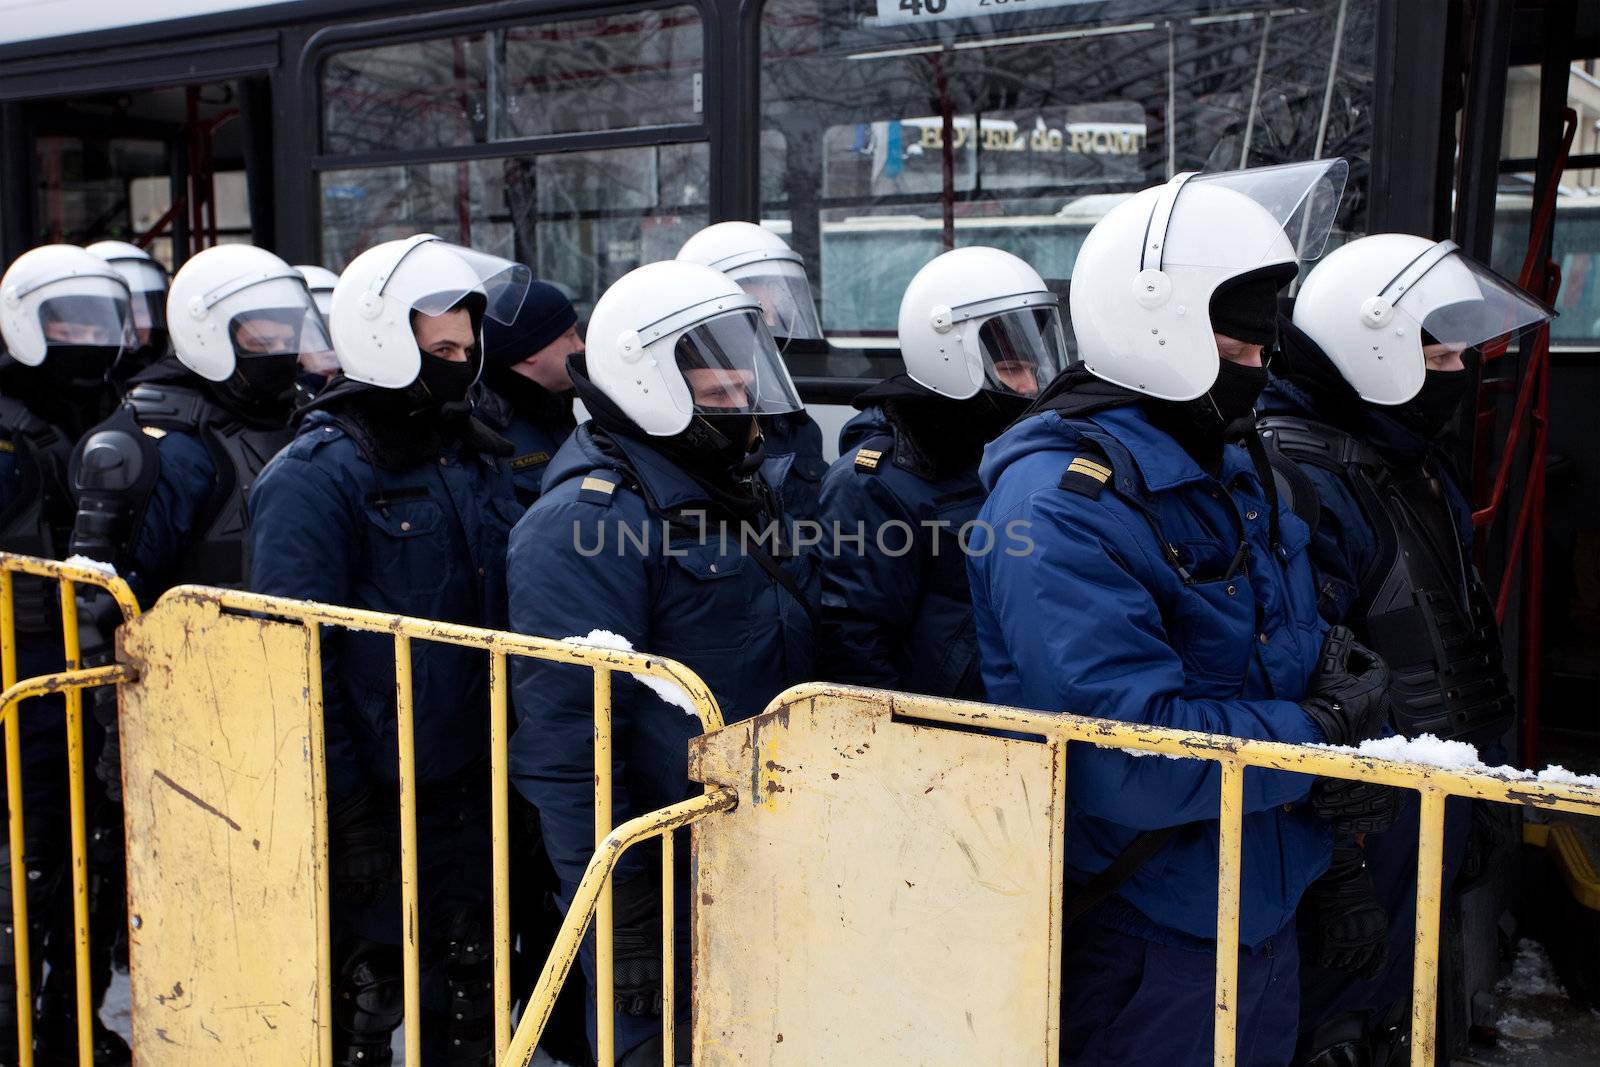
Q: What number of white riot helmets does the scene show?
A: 10